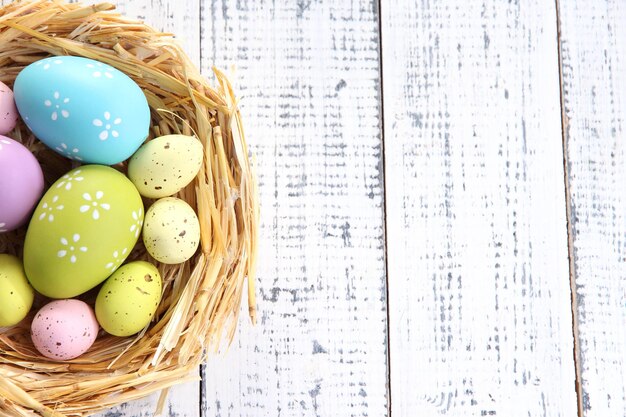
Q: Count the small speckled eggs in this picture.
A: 6